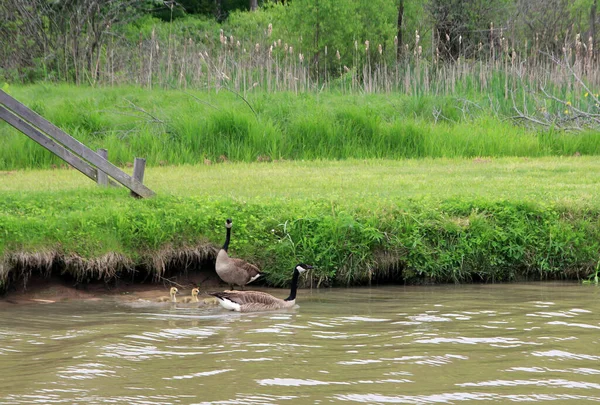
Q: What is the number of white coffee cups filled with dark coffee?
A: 0